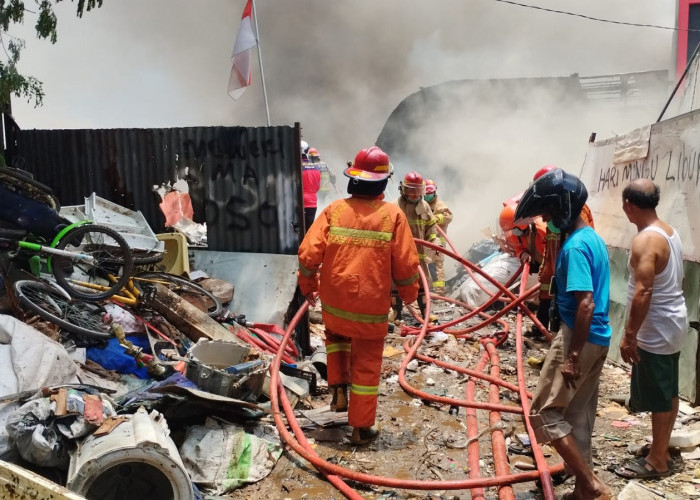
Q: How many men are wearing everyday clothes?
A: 2